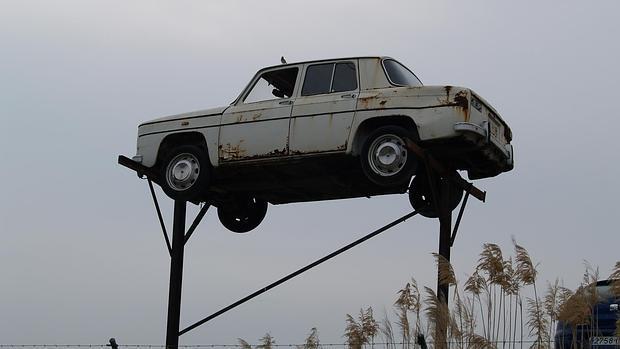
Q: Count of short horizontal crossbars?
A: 2